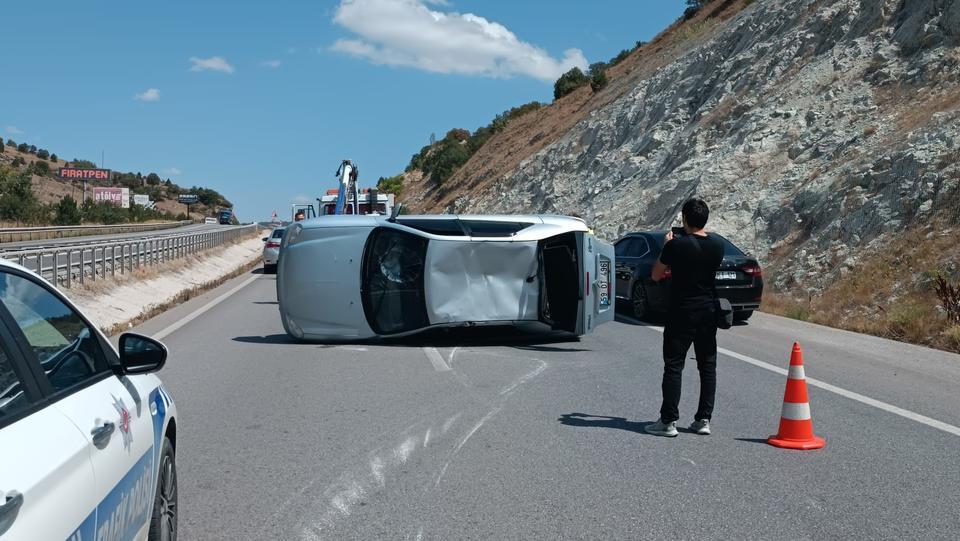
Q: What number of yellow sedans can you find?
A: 0